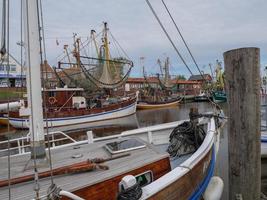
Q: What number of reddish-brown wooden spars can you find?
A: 1